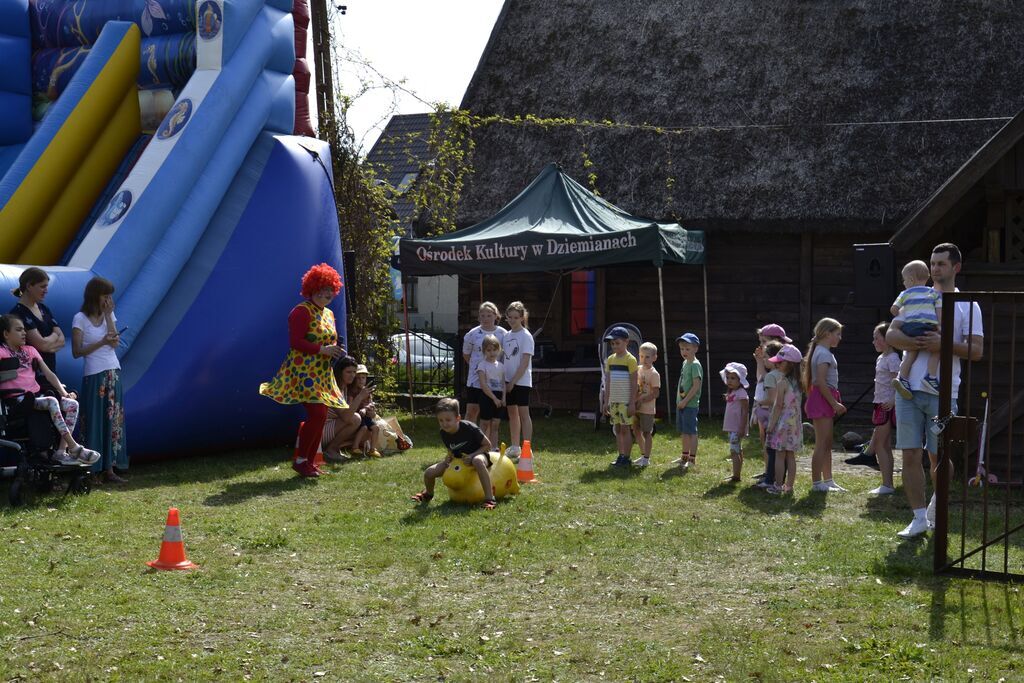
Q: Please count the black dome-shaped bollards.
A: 0